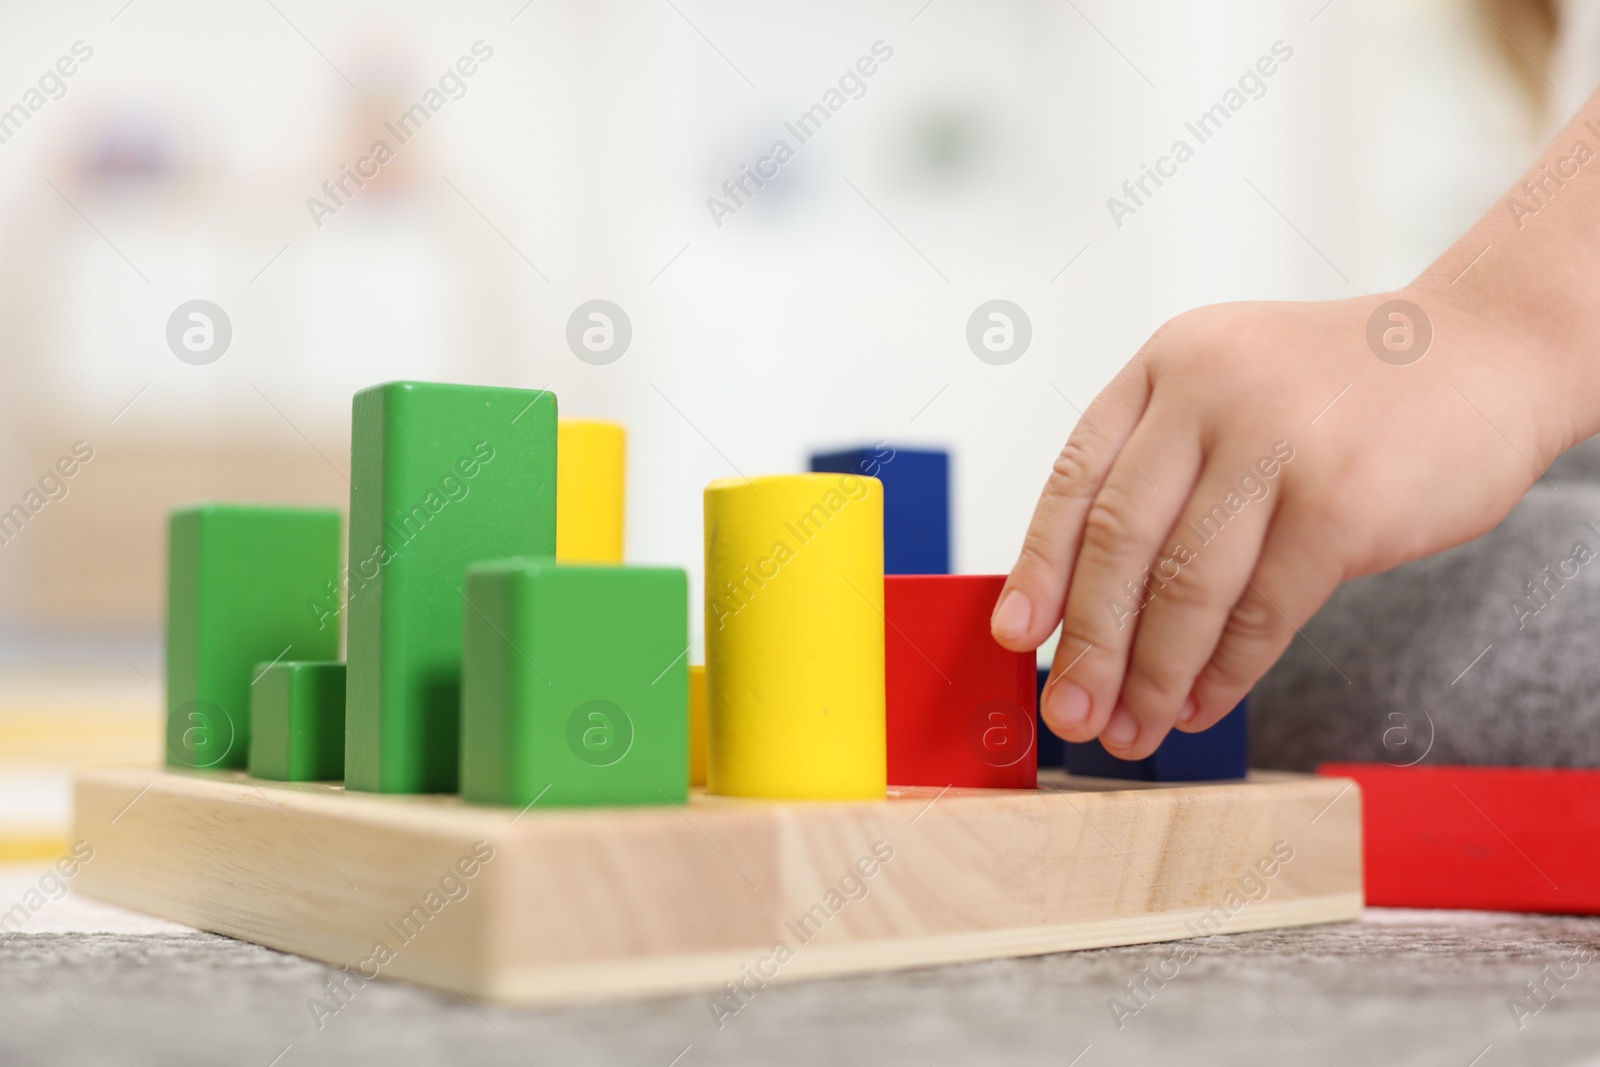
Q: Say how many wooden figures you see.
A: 12